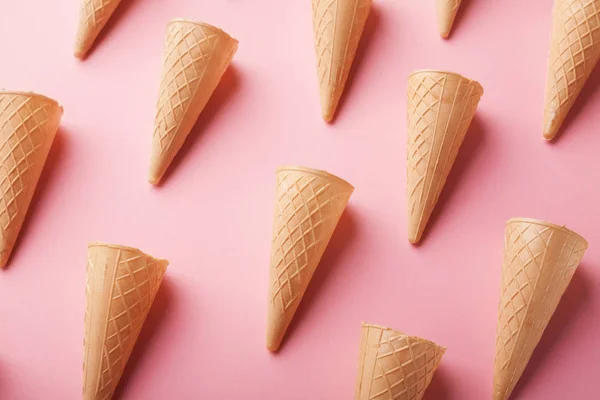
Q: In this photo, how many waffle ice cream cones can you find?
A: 11